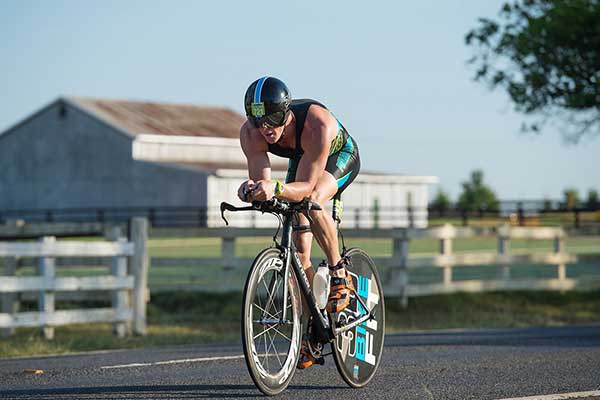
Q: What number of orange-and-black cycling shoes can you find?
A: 2